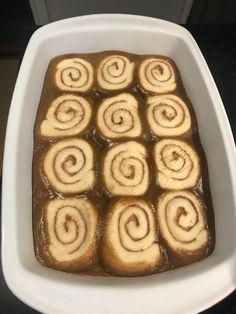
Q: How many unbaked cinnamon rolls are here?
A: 12